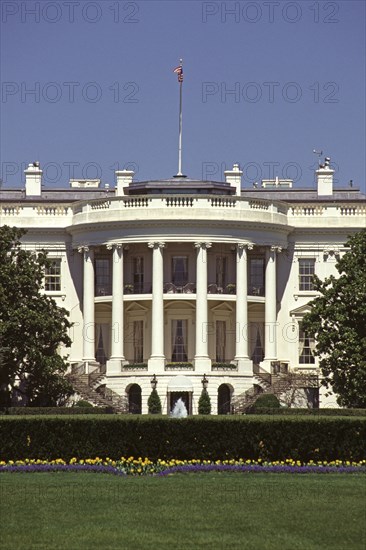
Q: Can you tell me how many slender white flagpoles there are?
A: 1